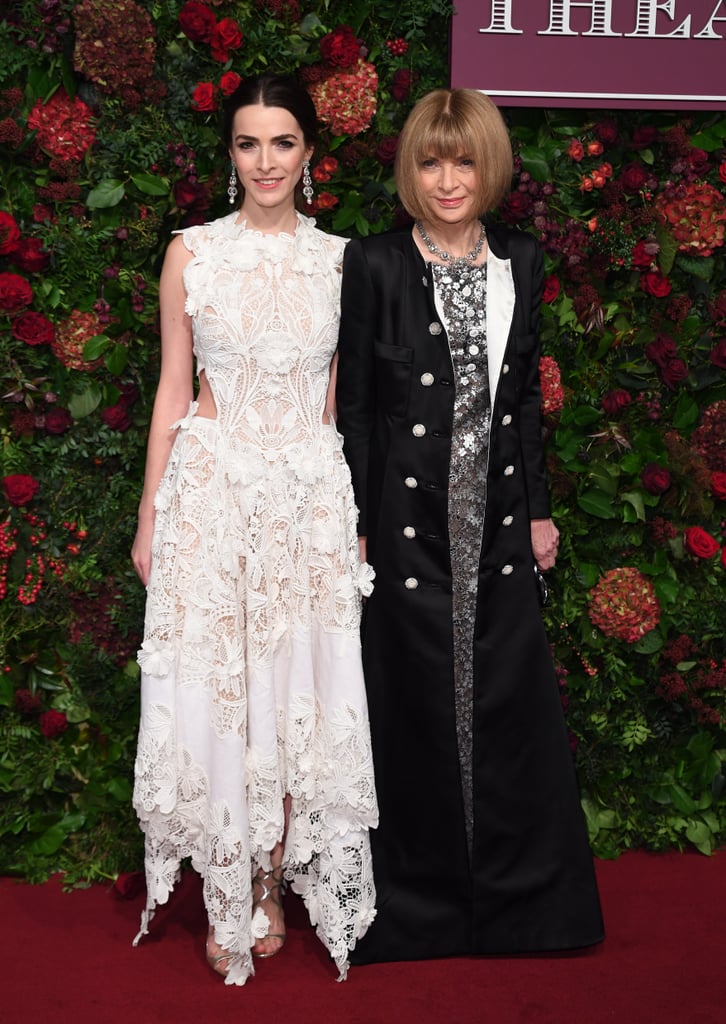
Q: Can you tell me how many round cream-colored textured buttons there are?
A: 11